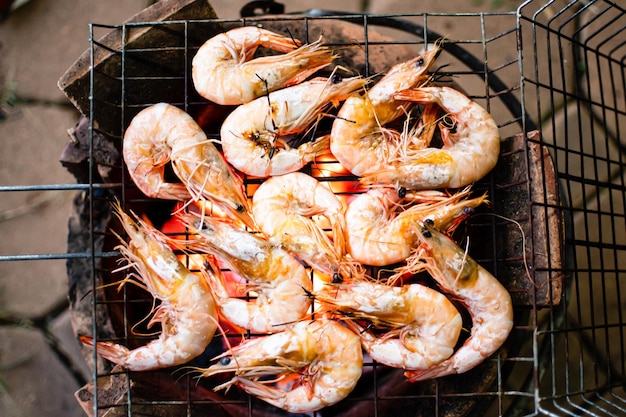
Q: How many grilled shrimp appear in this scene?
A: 12